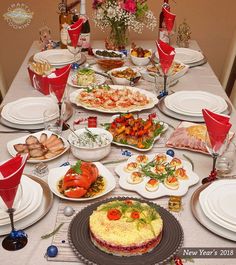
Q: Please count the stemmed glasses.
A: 6